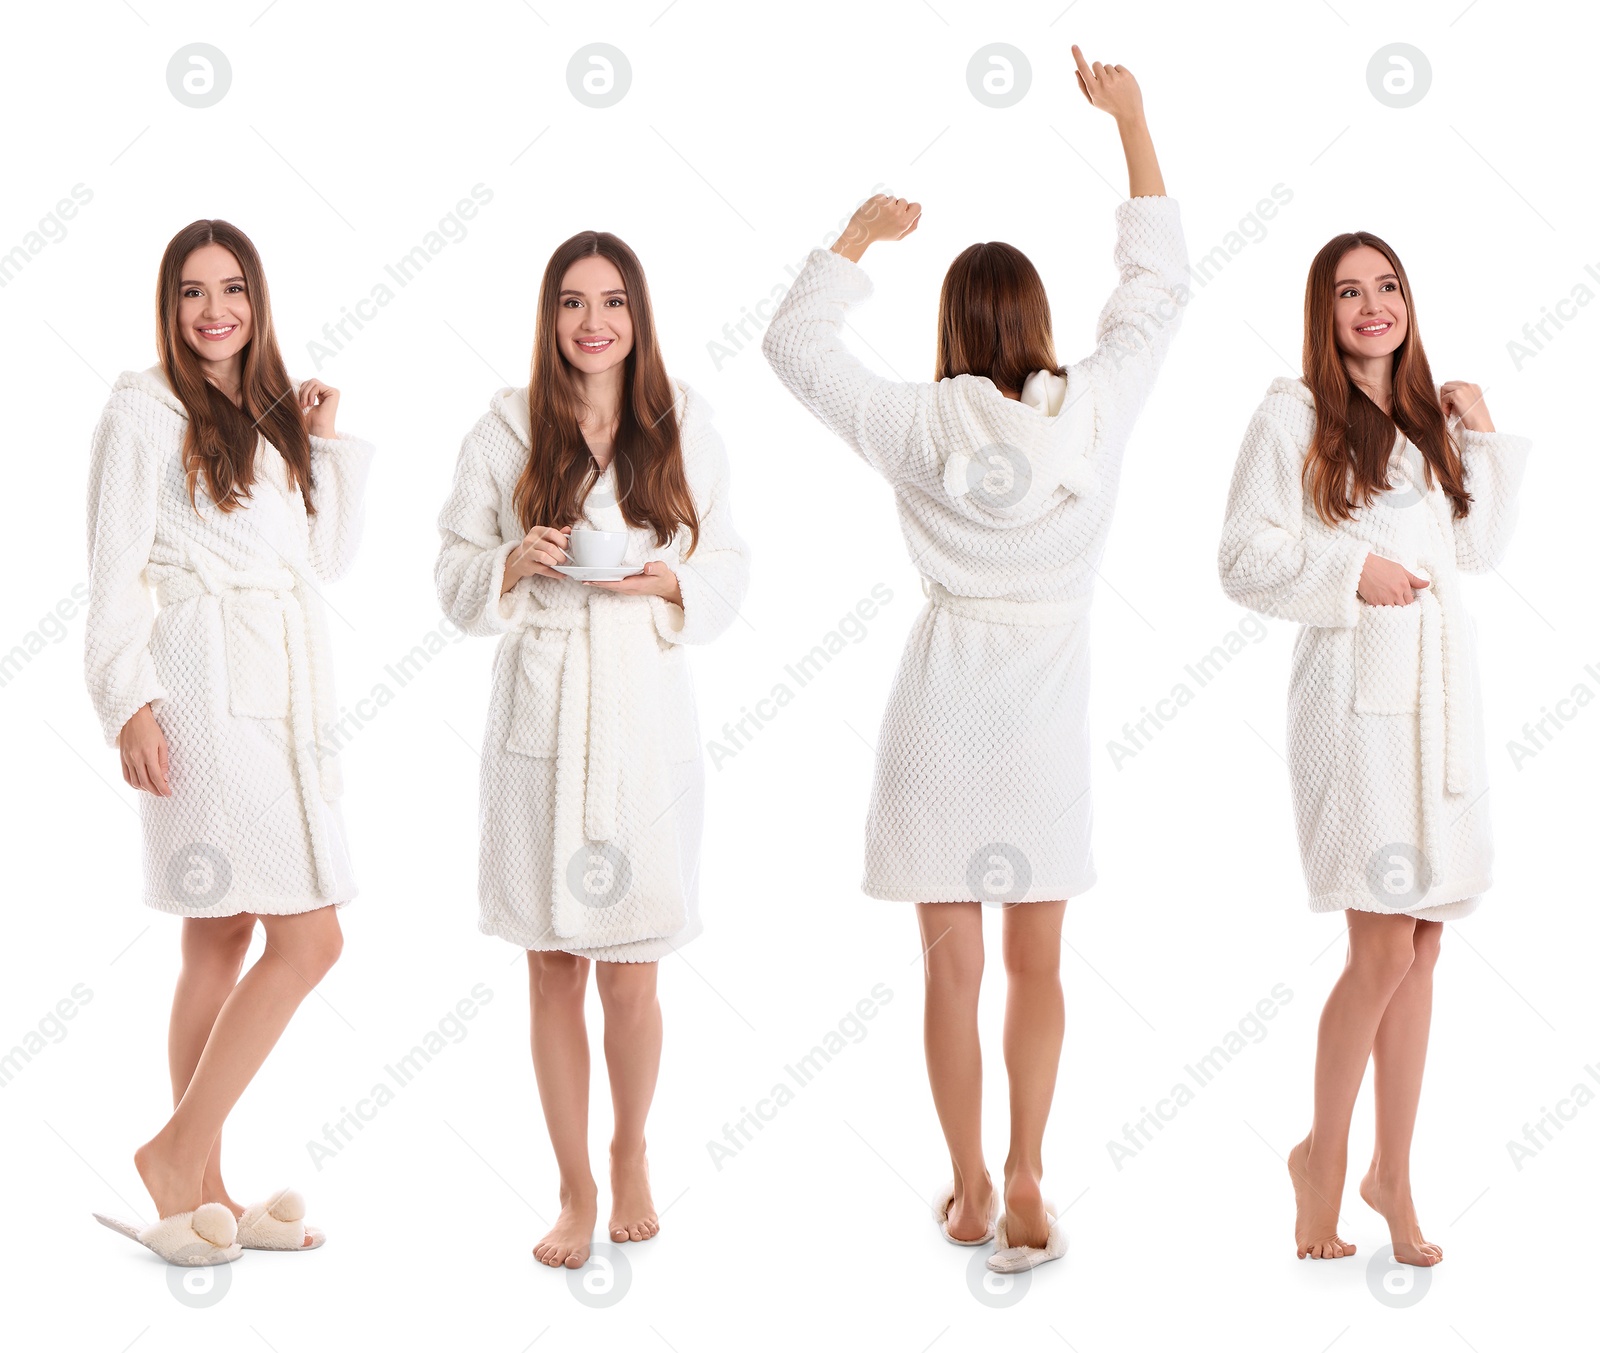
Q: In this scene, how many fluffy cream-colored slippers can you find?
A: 4